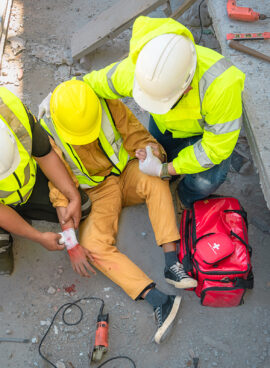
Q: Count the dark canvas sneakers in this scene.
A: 2